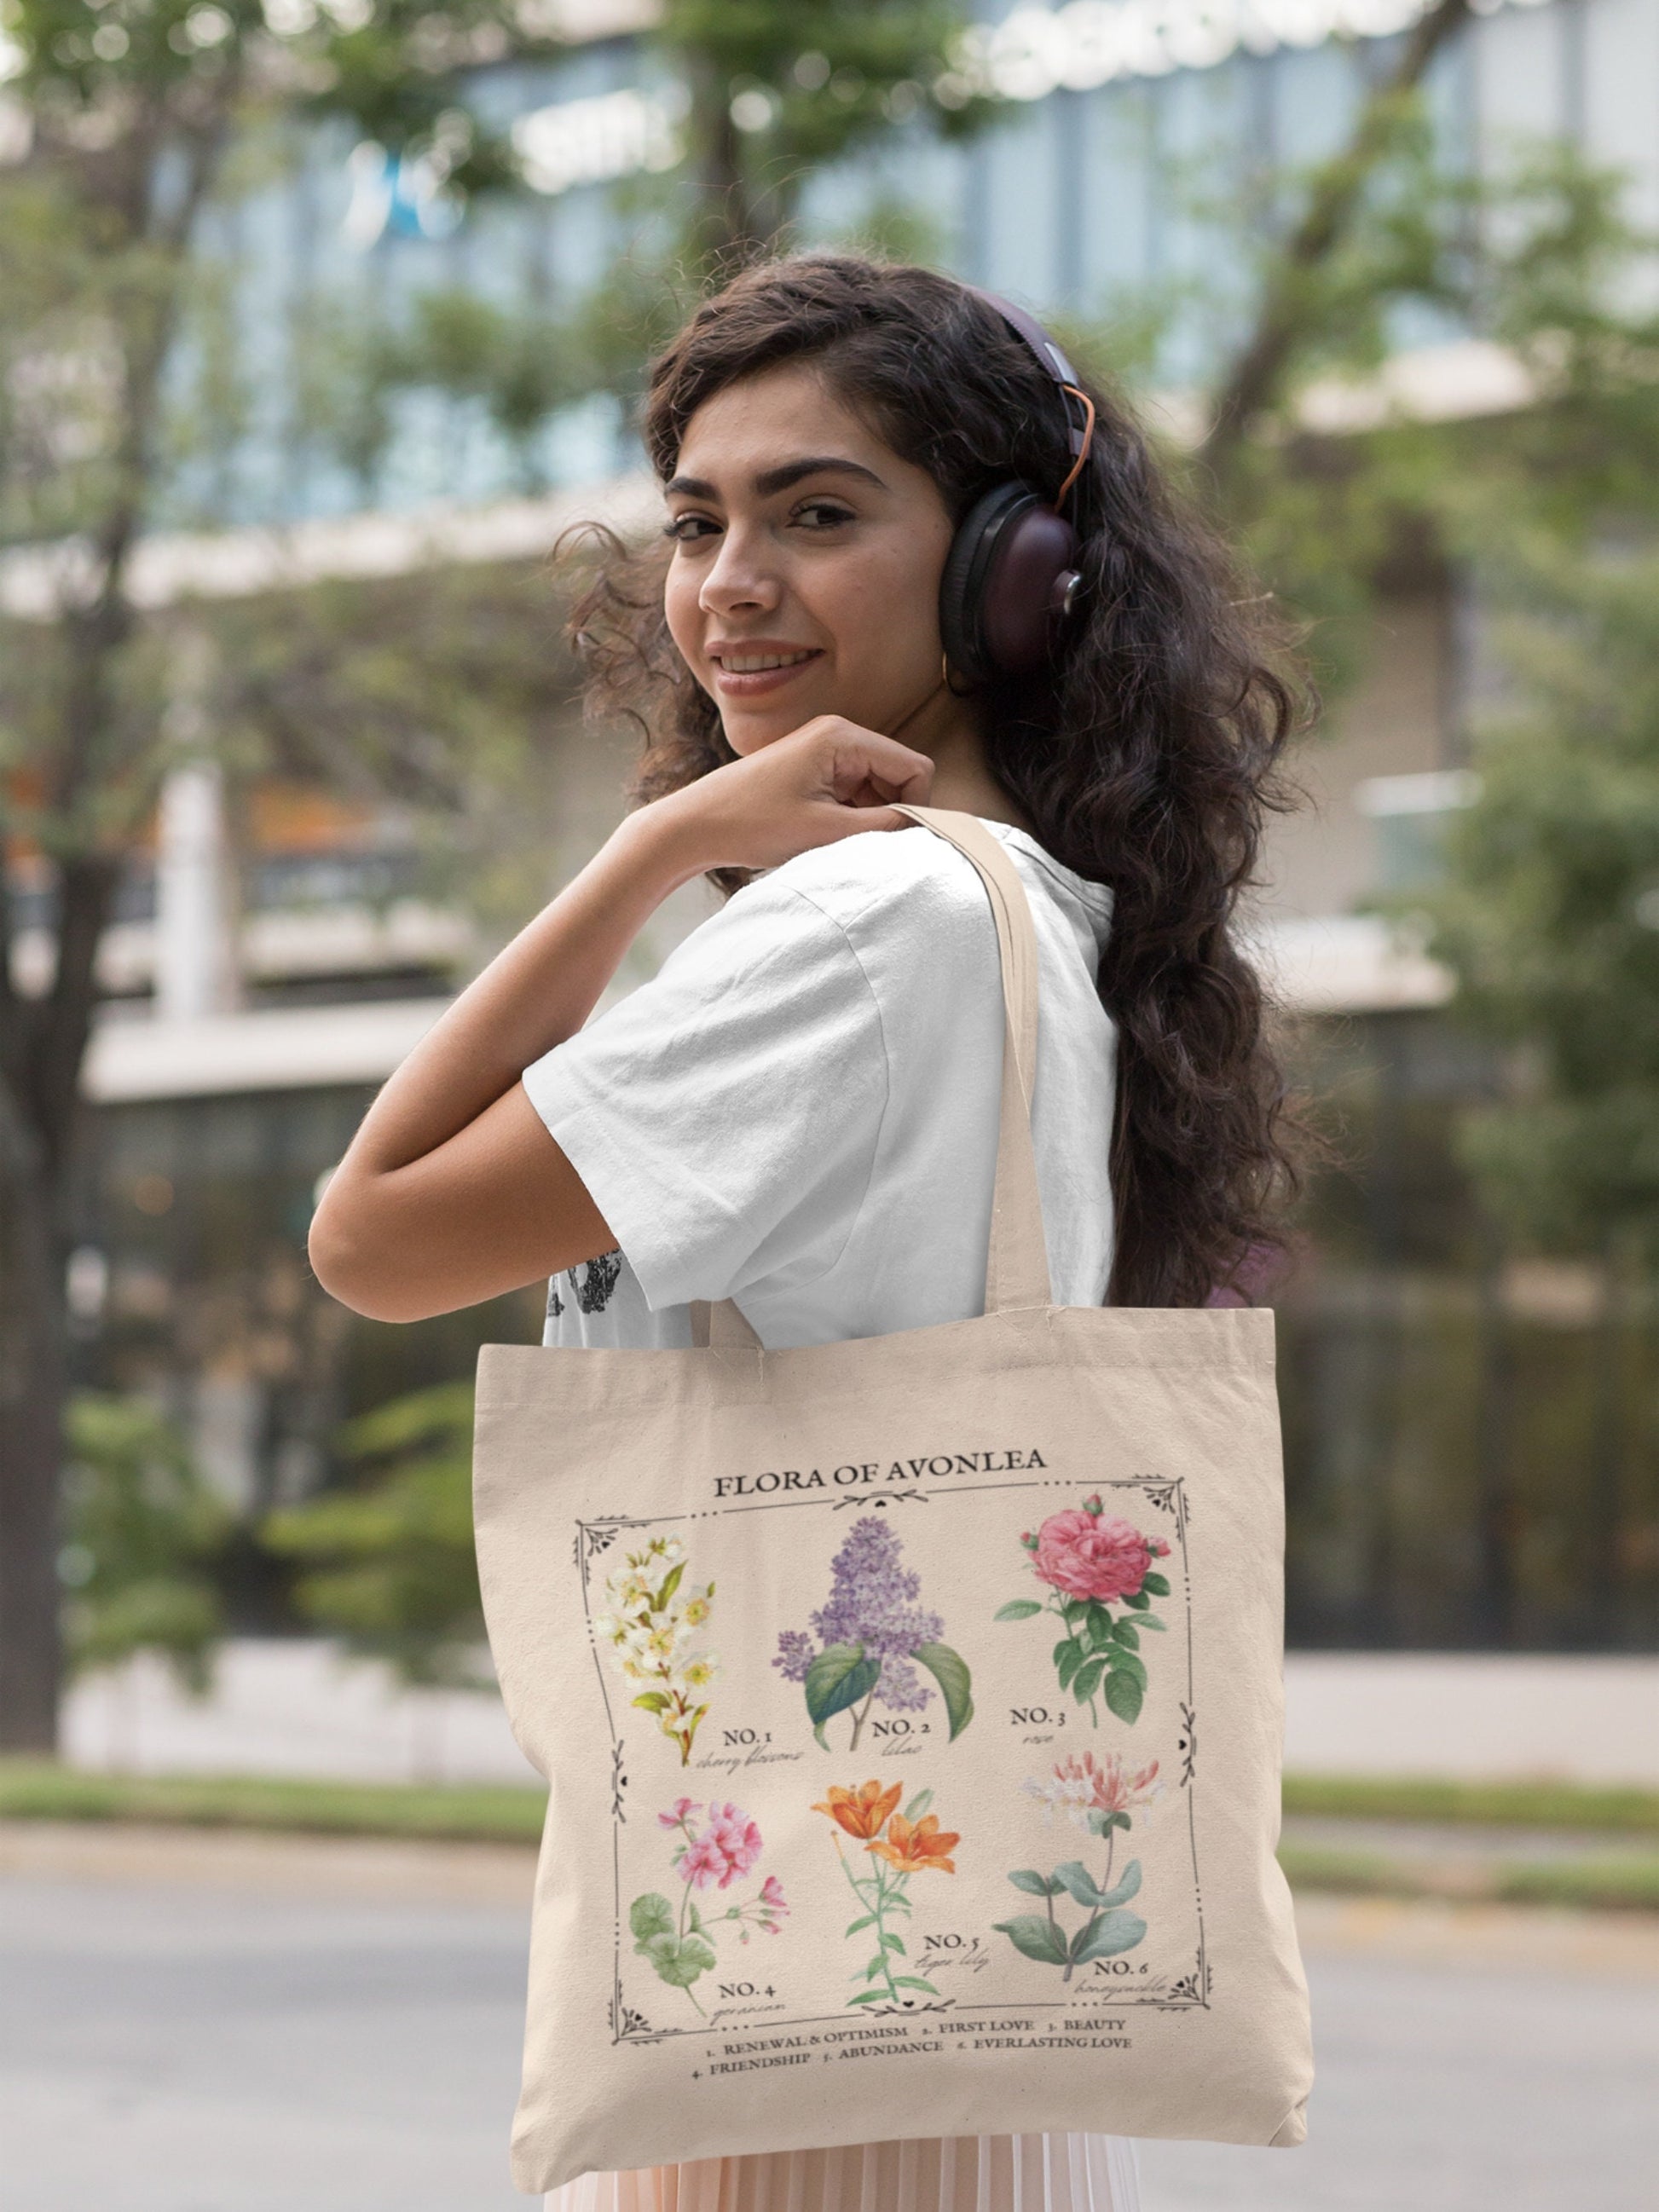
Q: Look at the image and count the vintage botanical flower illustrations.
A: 6